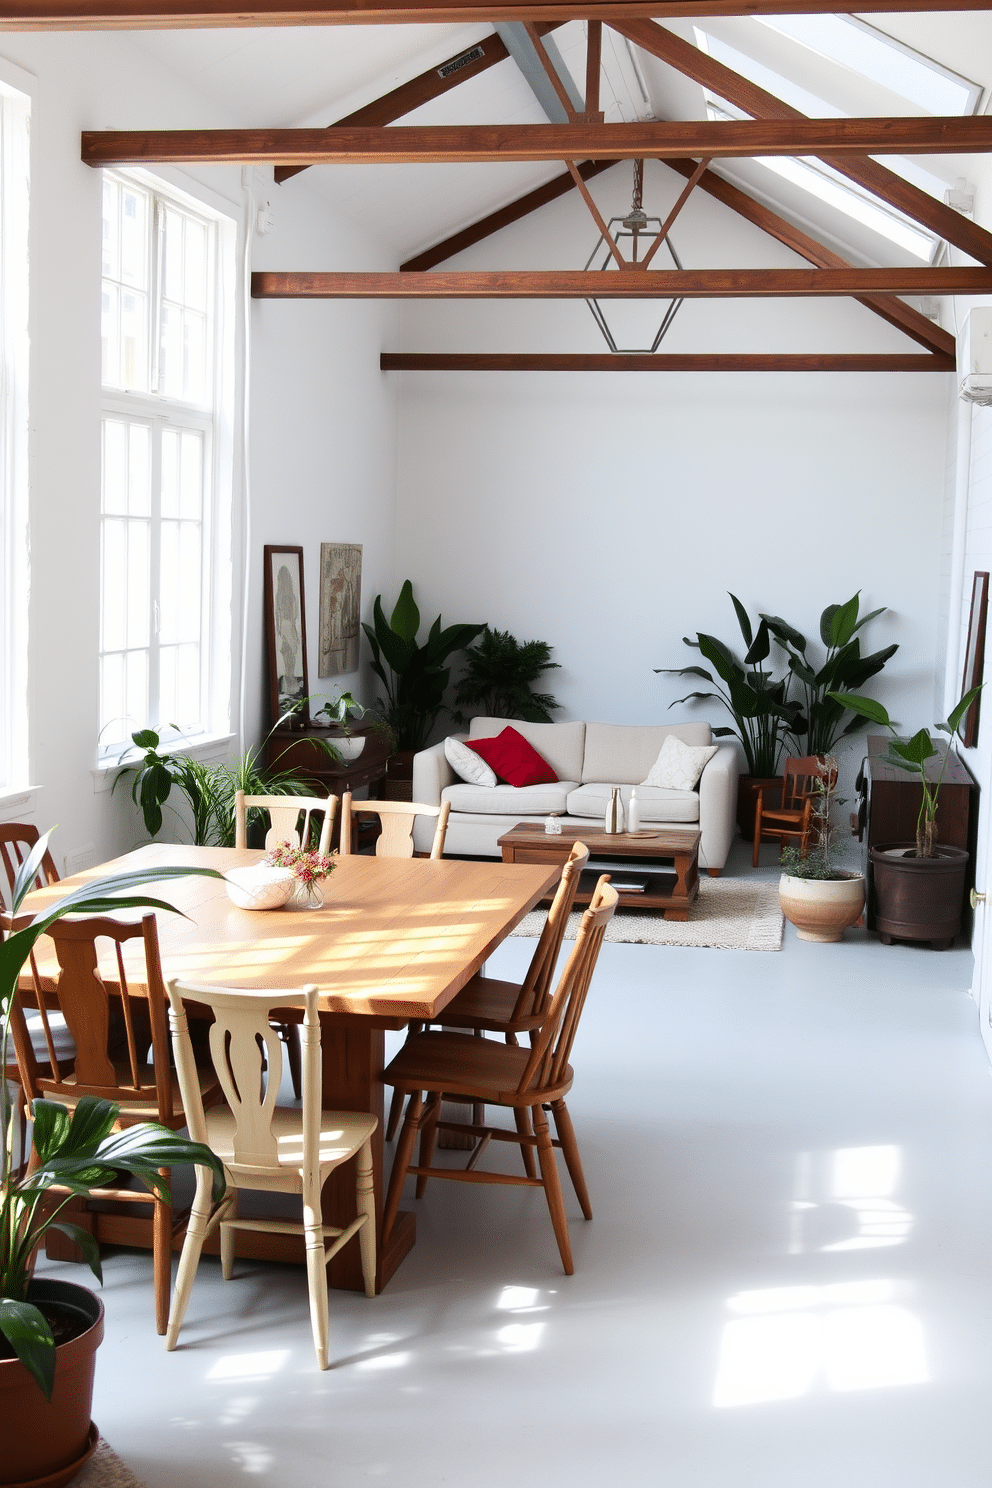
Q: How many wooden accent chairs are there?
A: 1